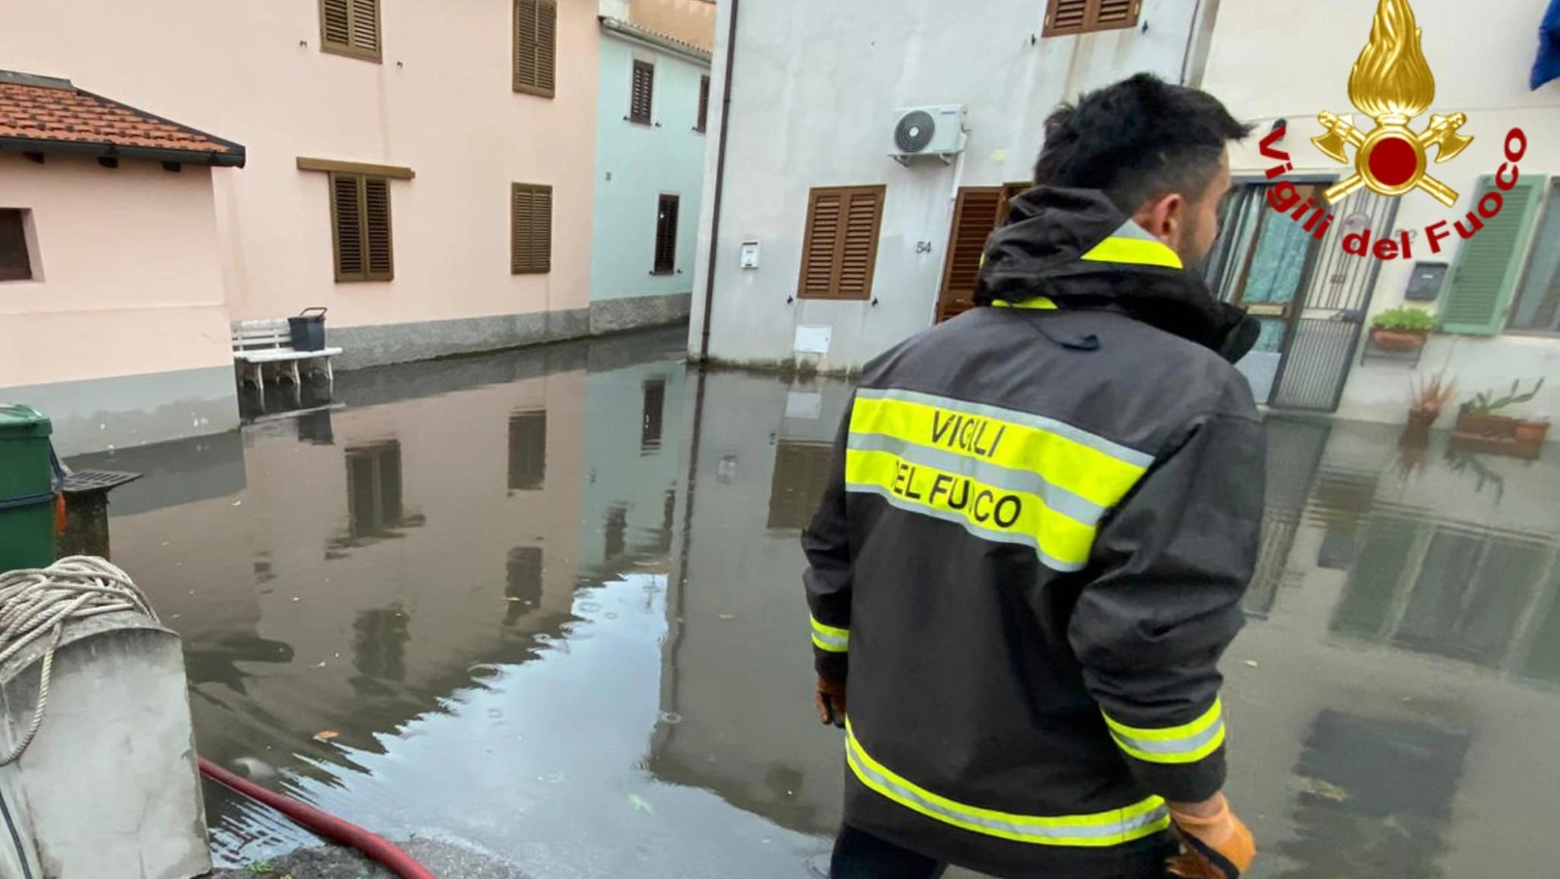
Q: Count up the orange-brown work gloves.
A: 2